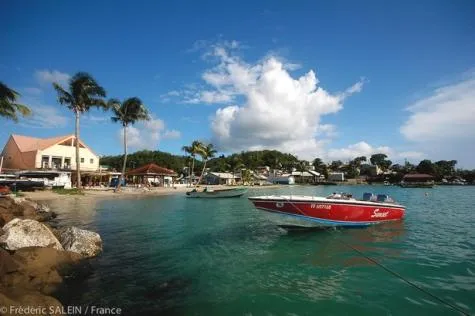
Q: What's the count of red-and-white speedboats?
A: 1